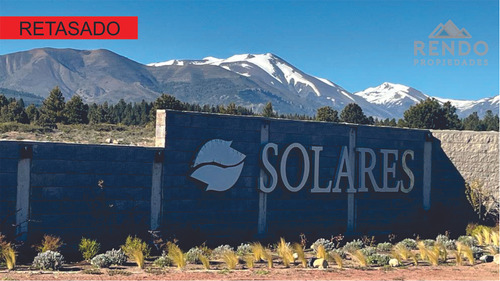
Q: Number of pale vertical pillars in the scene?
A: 5